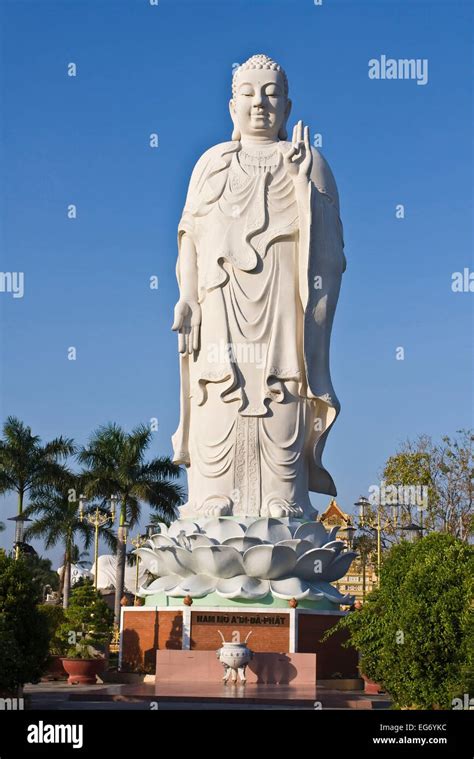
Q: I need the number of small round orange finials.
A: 5